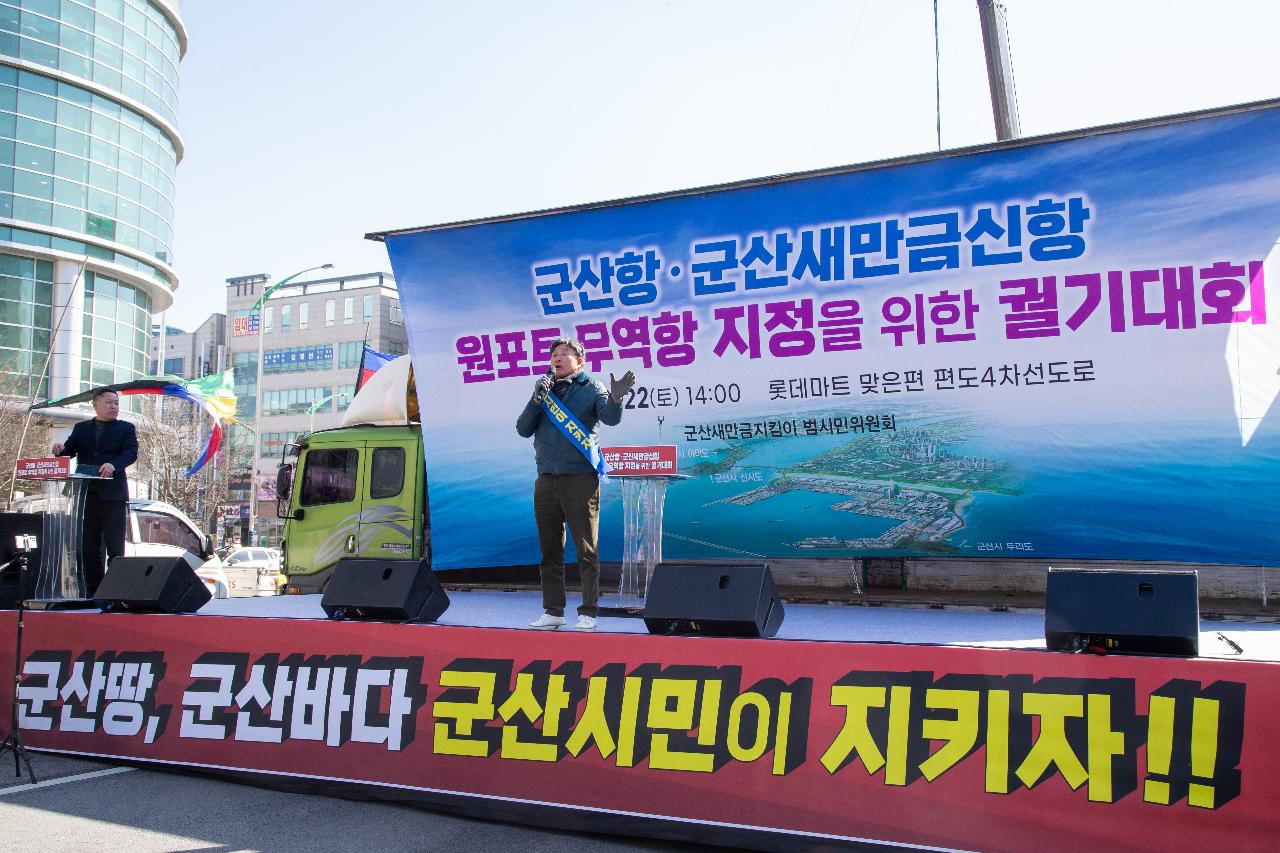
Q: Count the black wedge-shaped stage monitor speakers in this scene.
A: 4